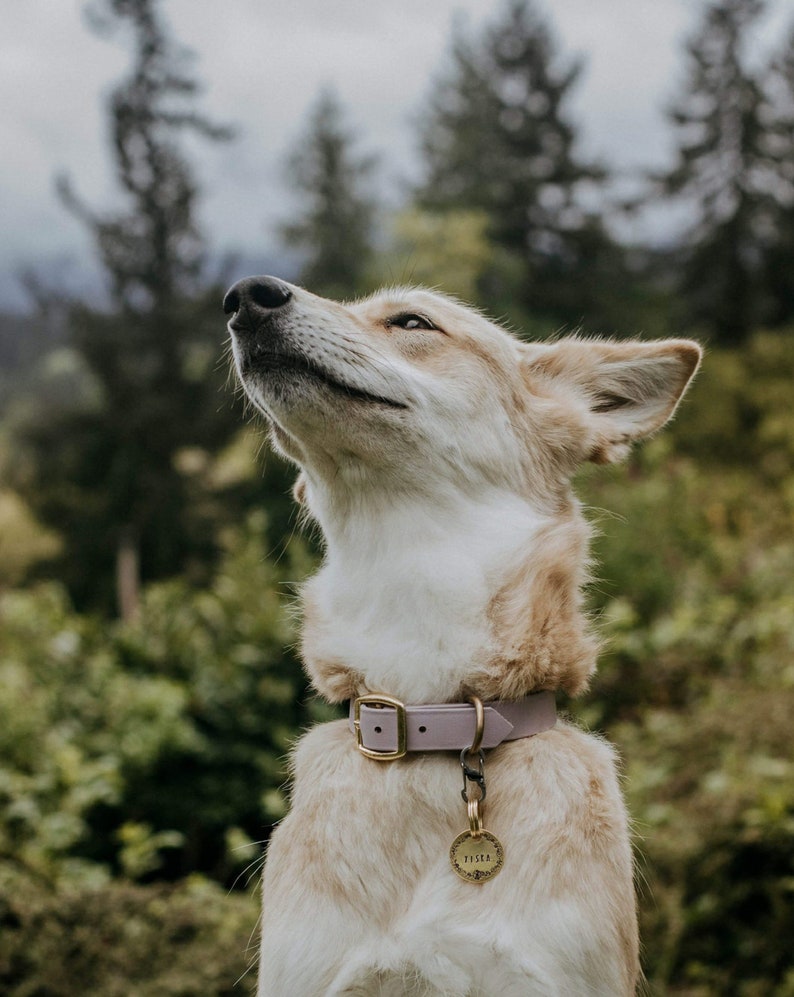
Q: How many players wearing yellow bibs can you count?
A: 0